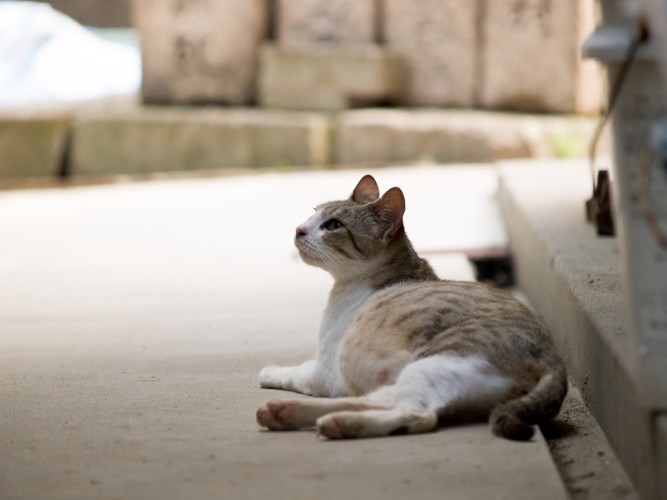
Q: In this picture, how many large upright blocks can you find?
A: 4